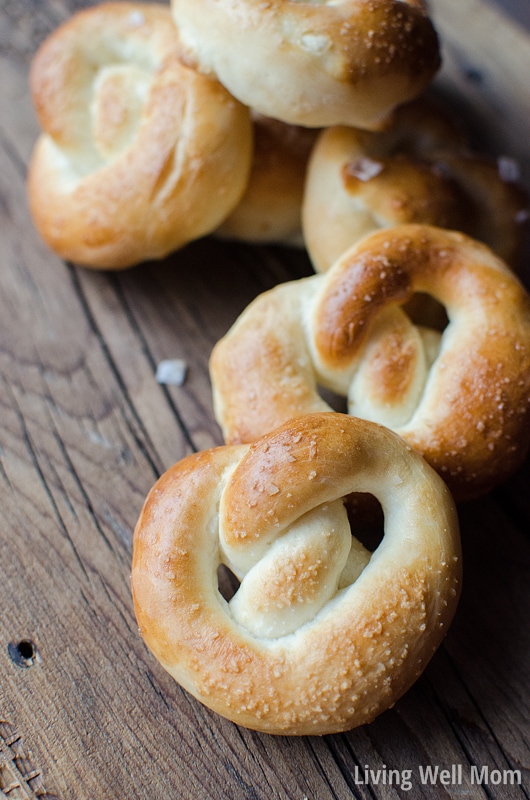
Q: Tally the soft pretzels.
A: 6